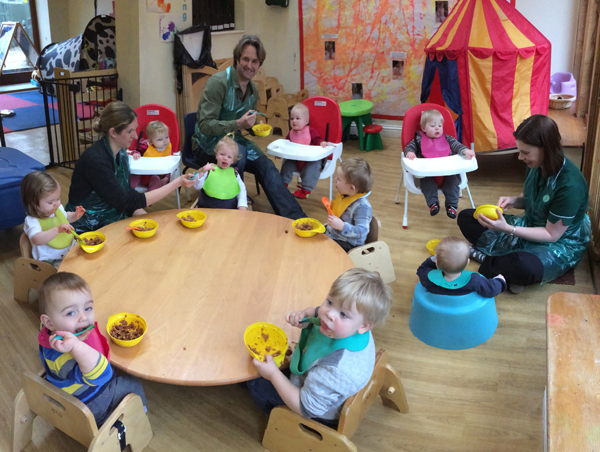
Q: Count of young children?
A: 9